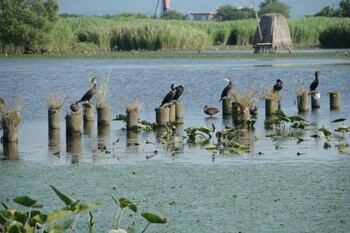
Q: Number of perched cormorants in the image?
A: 6